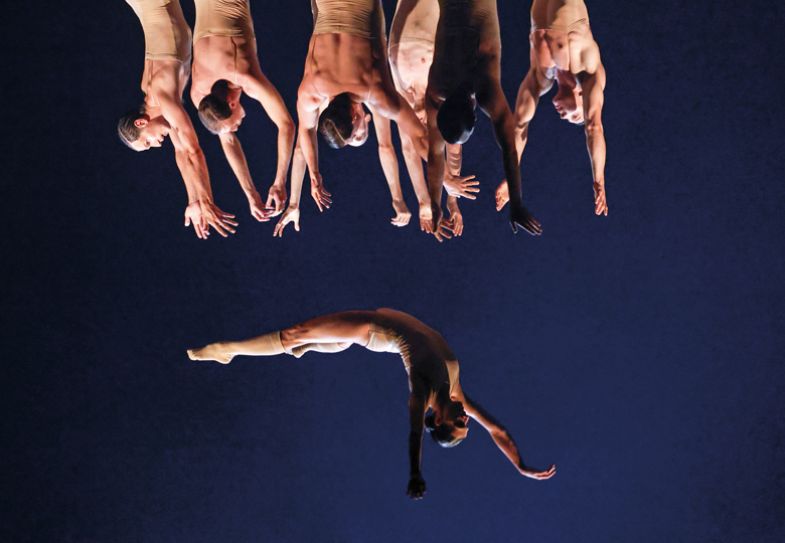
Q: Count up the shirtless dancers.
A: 6